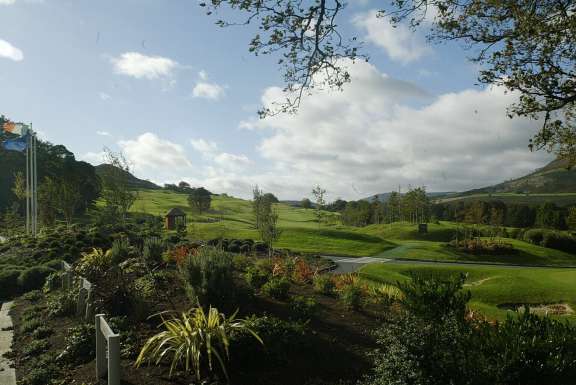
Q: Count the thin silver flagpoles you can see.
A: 3